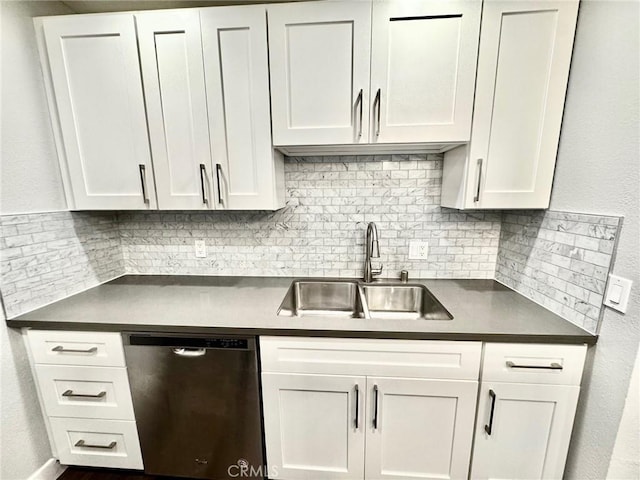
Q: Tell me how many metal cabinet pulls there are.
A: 13